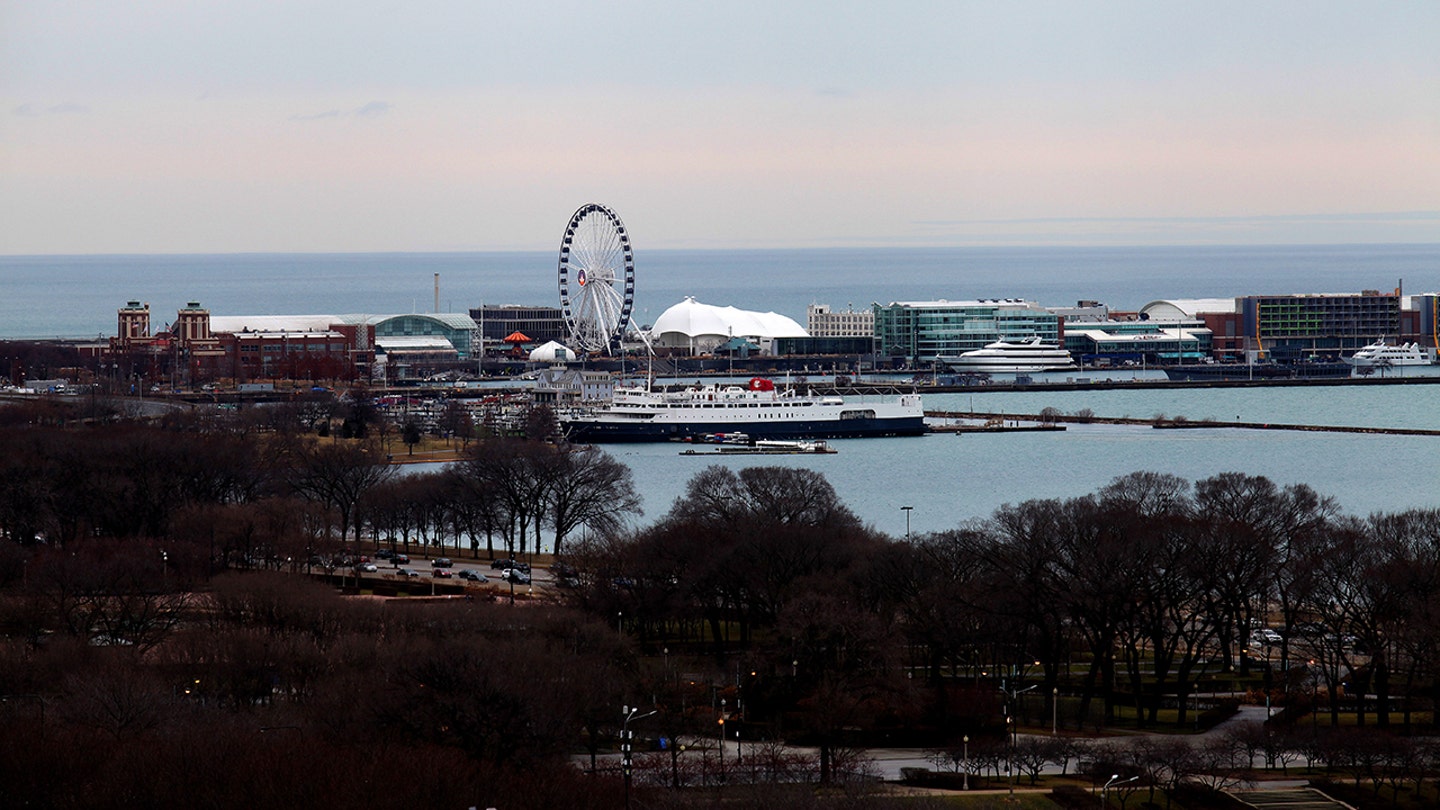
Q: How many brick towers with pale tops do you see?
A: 2